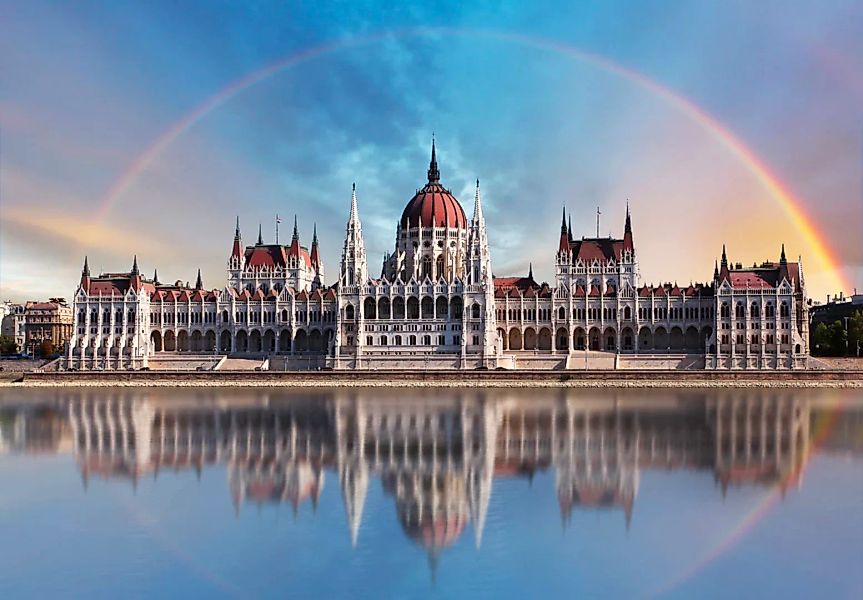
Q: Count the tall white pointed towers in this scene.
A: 2